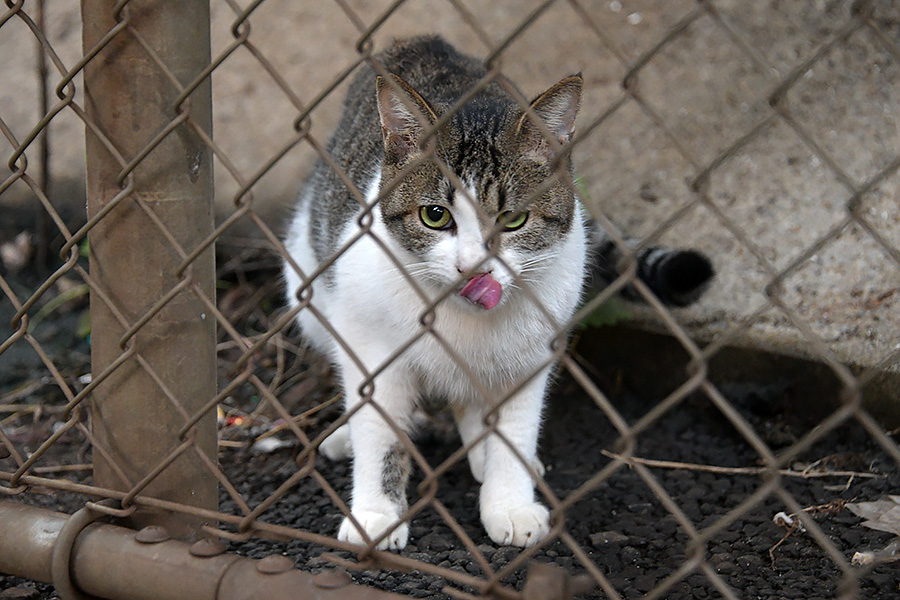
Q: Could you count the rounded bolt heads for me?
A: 4